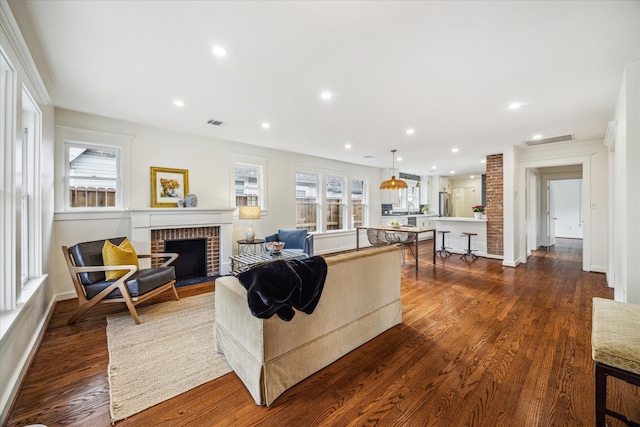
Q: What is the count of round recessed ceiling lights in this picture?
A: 14